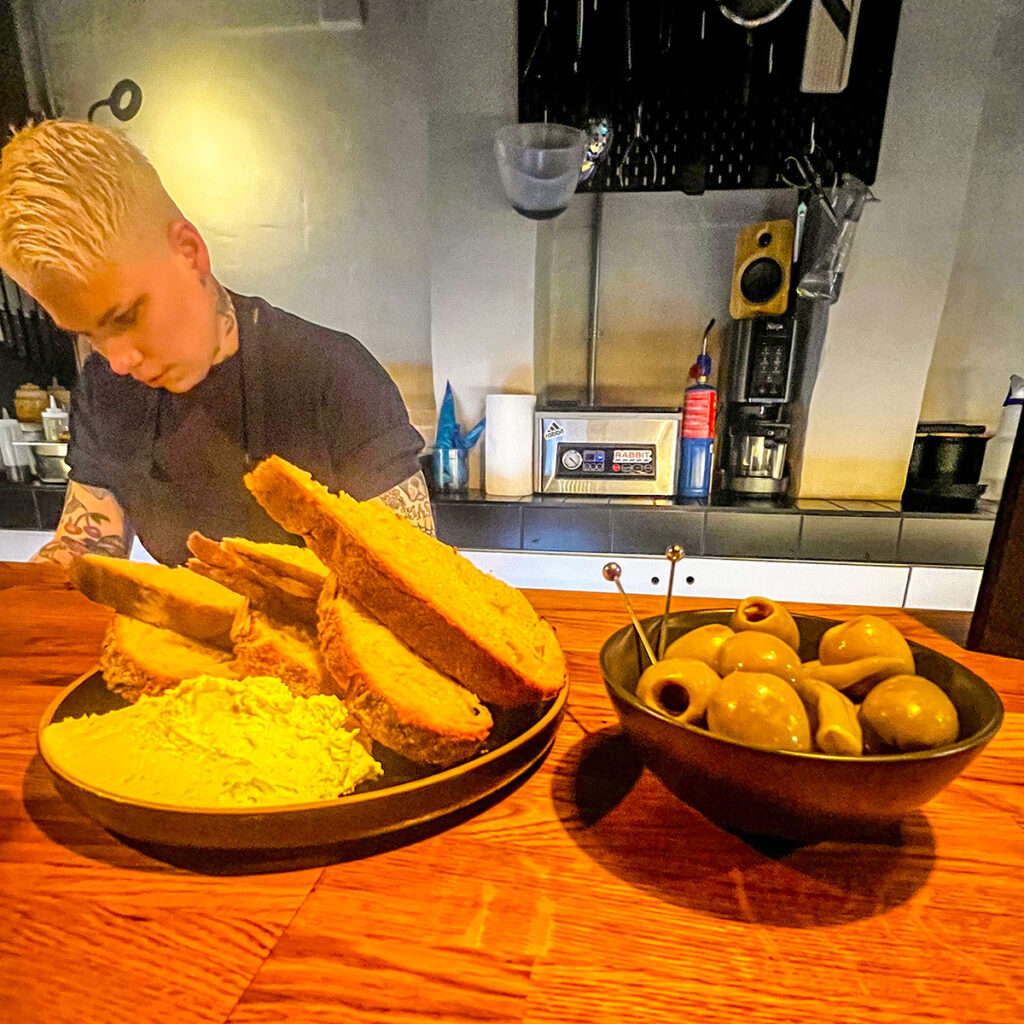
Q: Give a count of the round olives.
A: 7